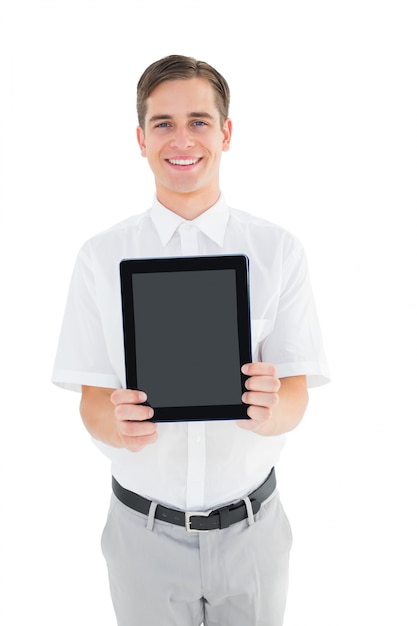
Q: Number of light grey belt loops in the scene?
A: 2